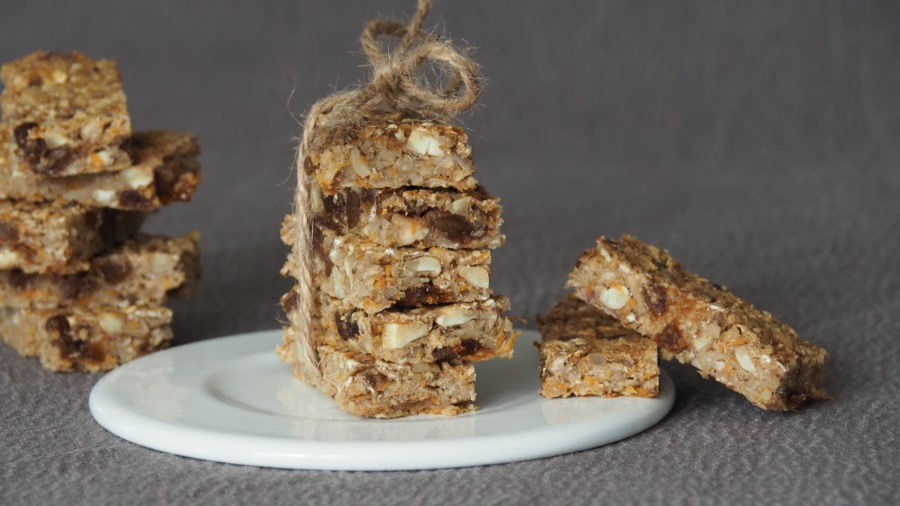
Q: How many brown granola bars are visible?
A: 12